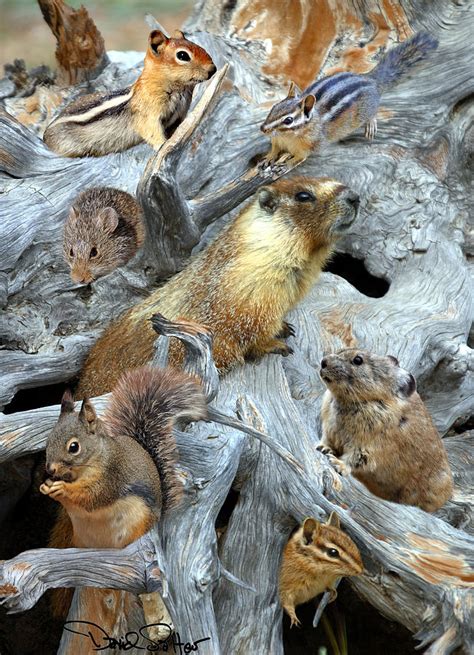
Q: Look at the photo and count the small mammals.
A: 7